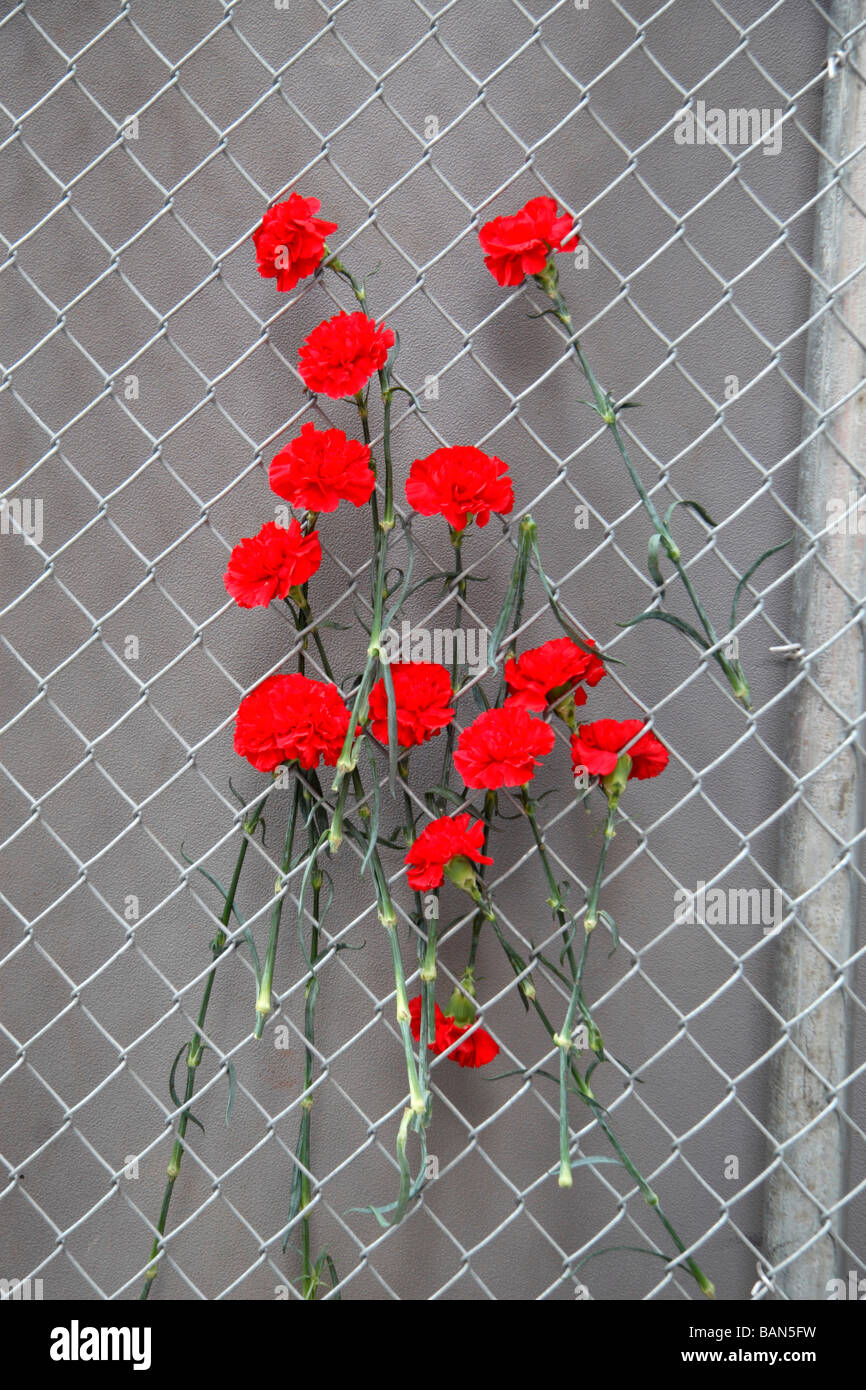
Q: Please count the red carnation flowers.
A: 13